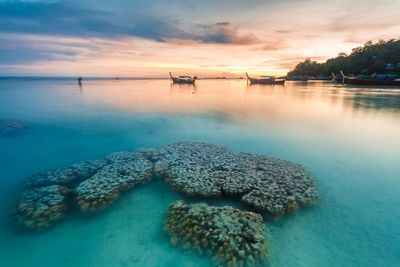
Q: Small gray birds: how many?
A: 0